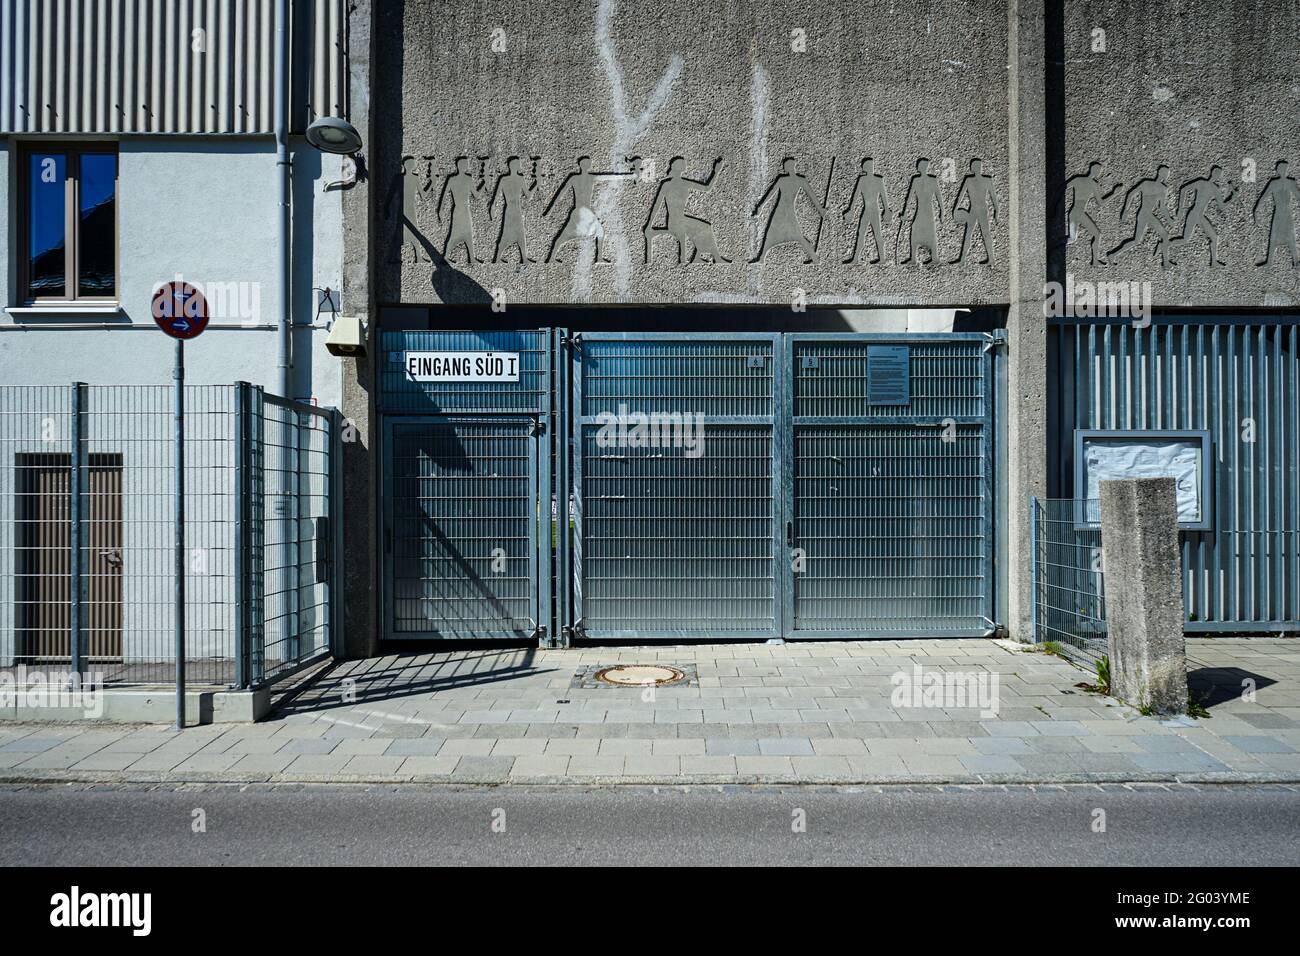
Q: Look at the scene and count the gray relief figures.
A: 13